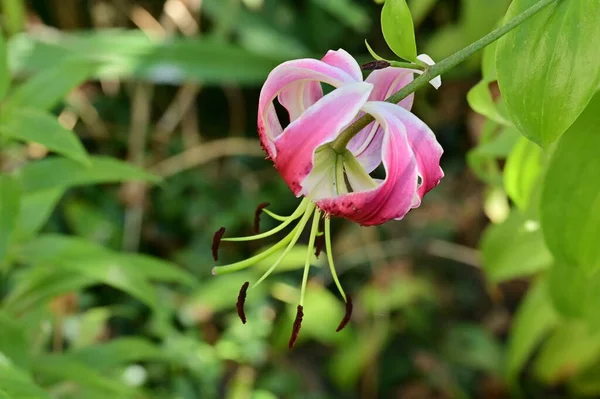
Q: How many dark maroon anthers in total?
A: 6